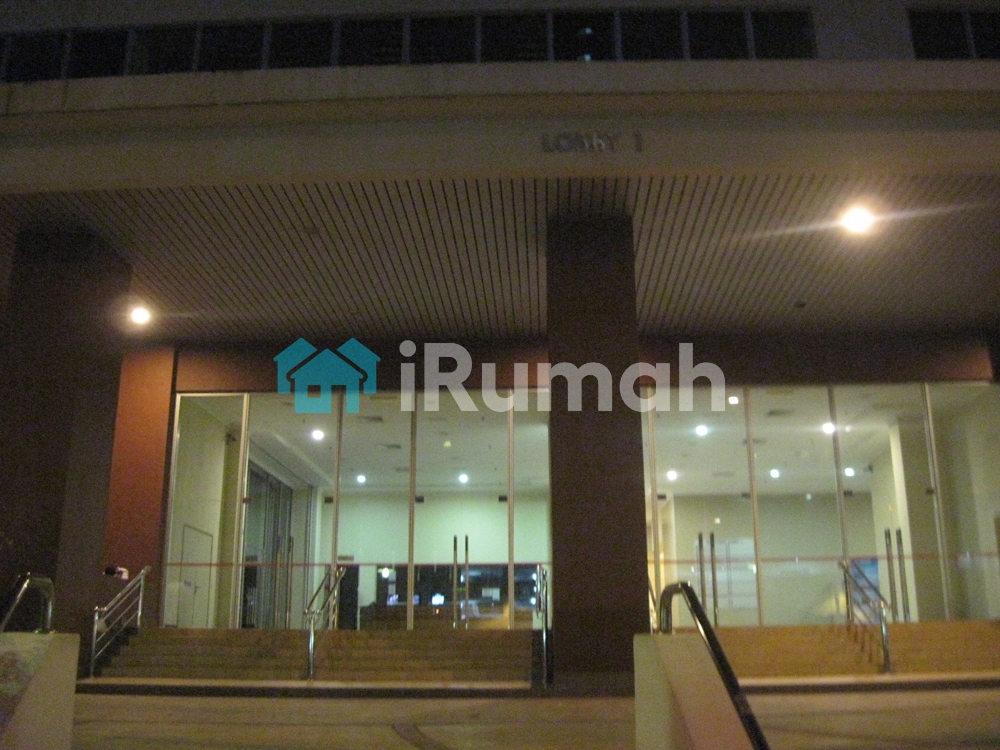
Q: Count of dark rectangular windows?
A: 14